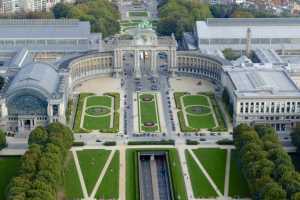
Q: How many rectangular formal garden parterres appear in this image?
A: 3